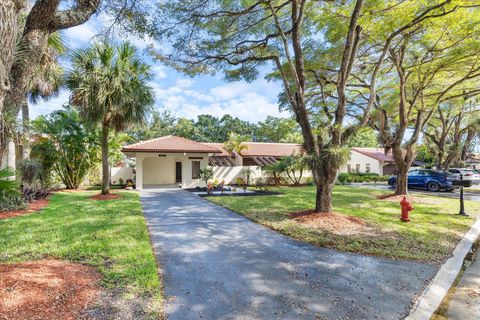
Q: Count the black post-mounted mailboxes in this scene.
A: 1